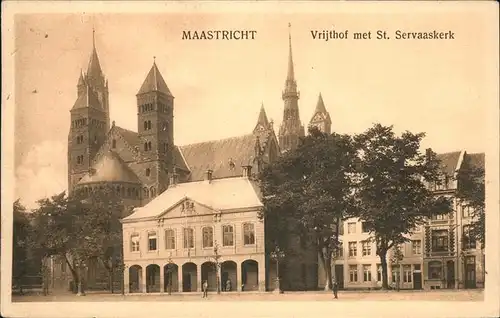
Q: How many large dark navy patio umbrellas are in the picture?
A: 0